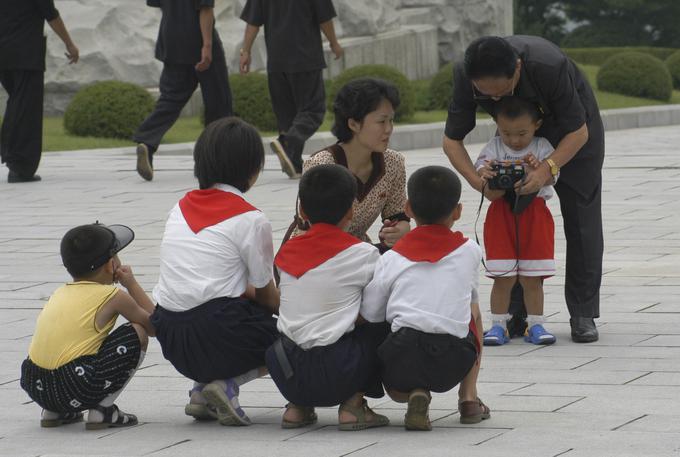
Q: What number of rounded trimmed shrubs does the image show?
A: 6